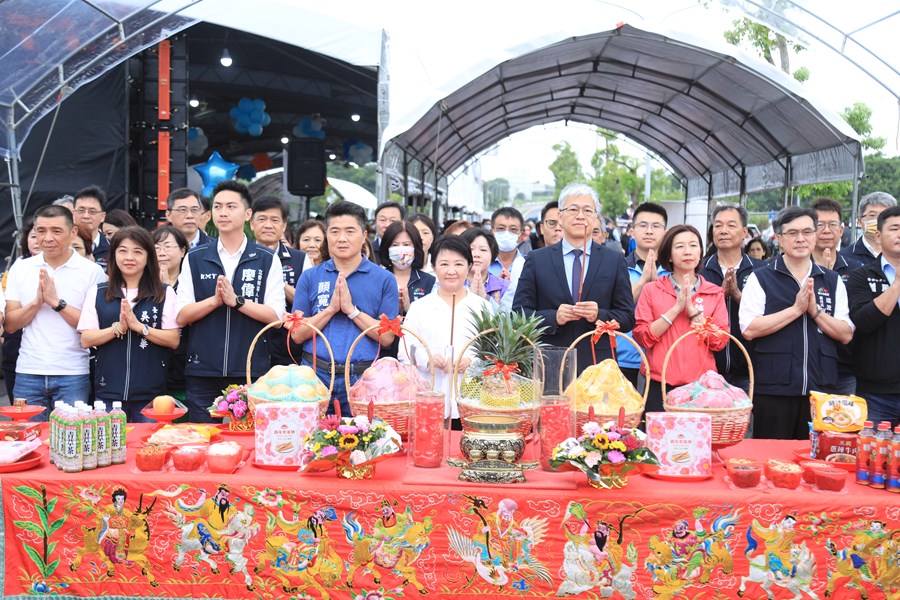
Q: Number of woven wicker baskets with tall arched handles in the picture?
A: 5